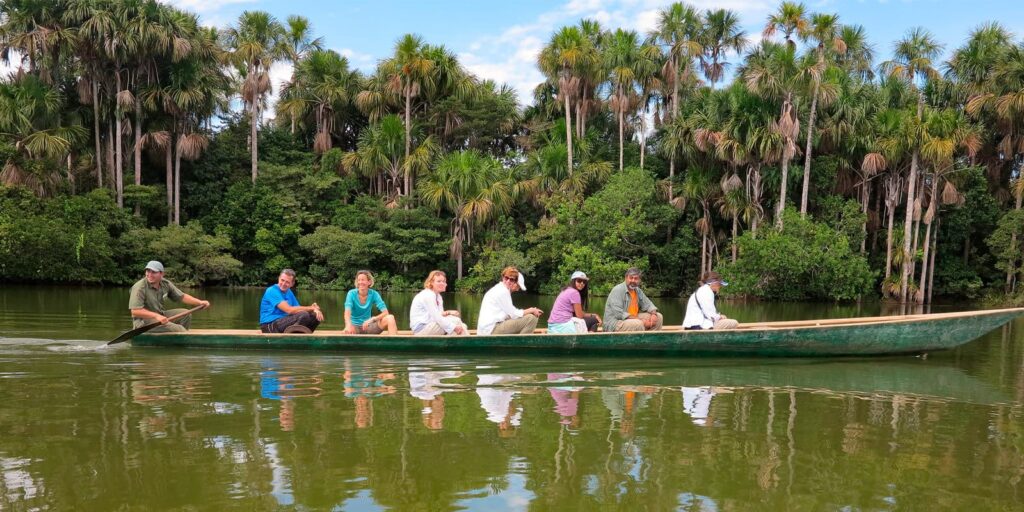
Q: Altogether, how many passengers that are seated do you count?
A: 7